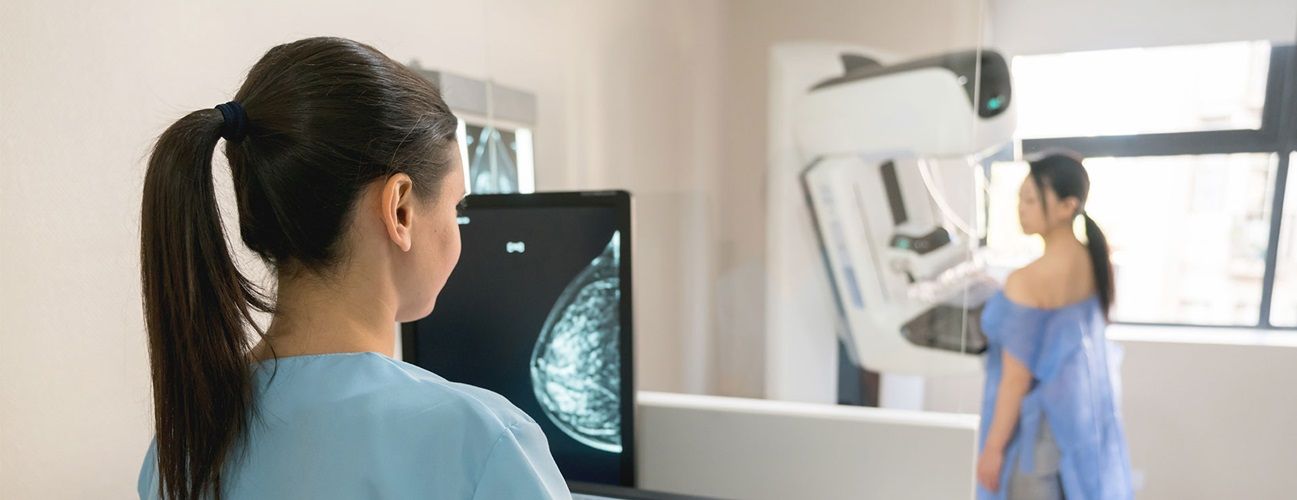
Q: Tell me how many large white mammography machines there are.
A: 1